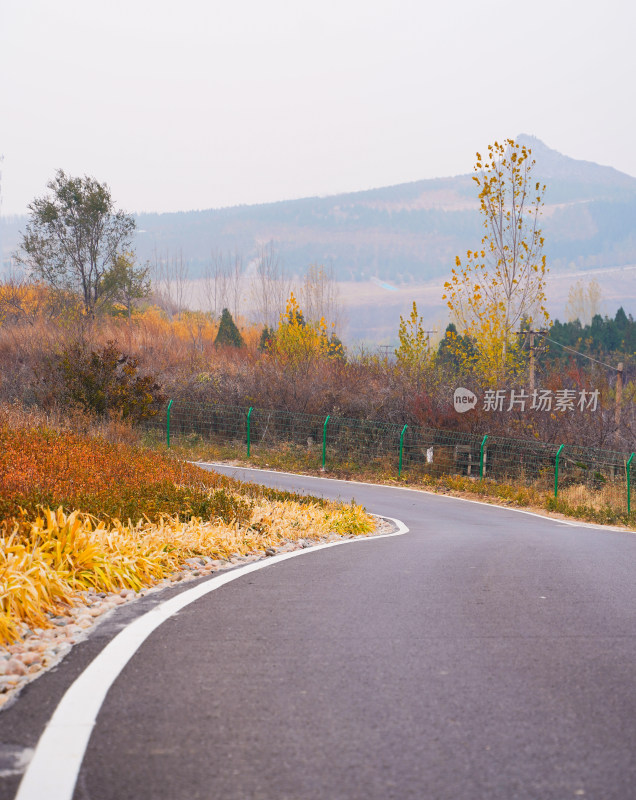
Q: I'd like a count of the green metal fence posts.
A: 7